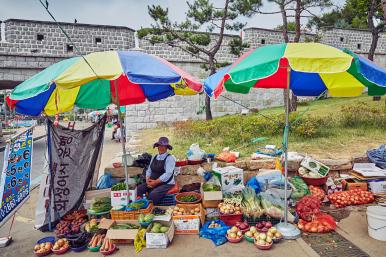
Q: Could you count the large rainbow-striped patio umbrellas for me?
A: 2